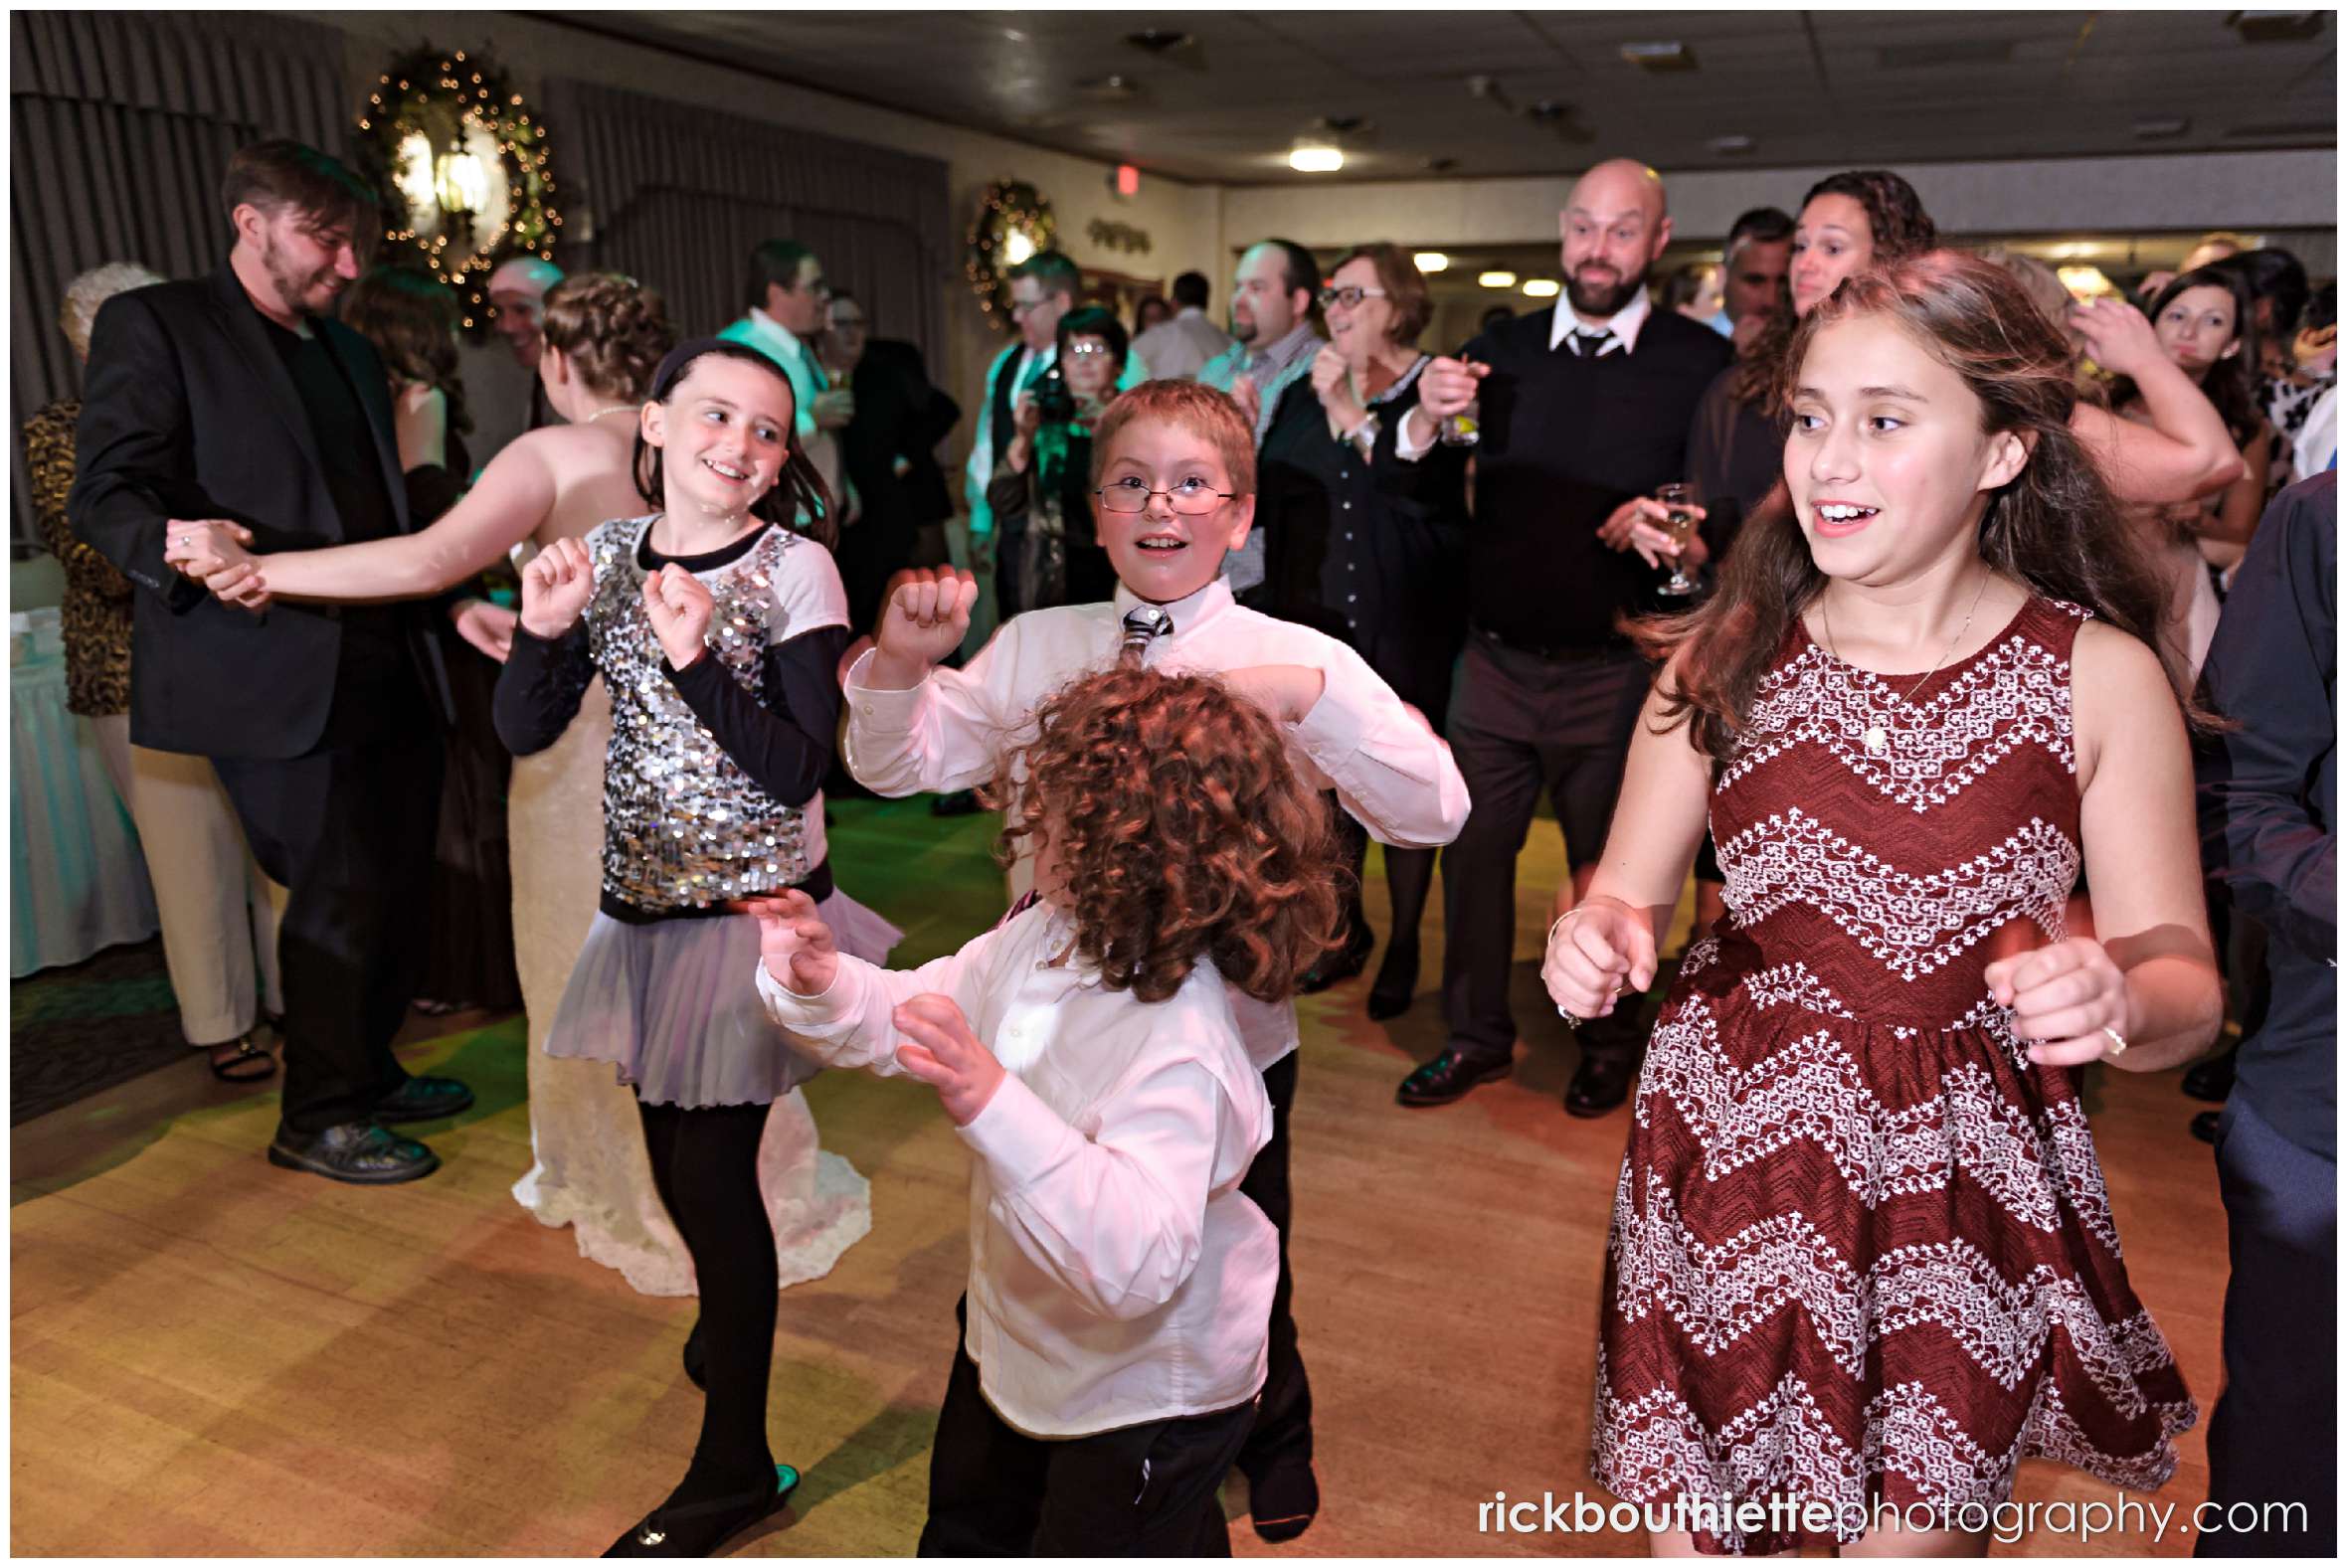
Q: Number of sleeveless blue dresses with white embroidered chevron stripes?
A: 0